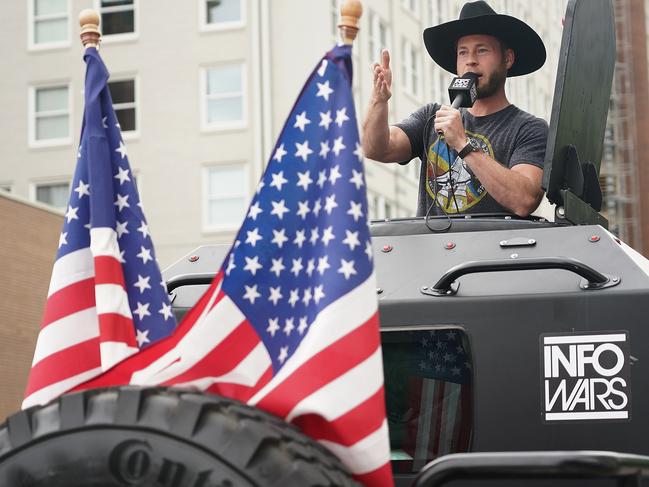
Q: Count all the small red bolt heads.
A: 4